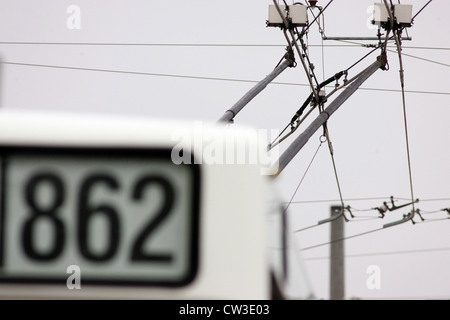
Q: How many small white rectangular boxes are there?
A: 2